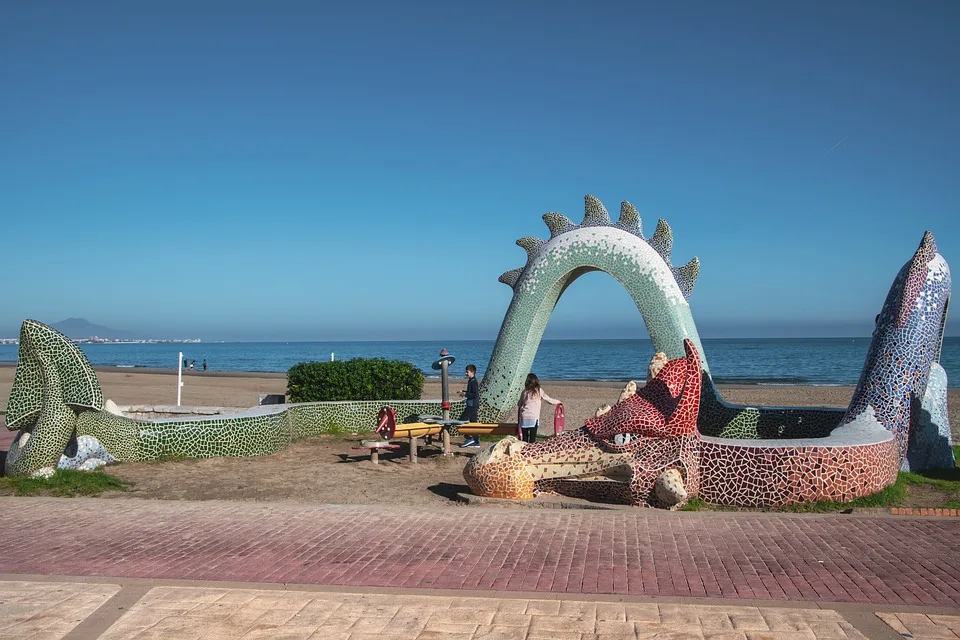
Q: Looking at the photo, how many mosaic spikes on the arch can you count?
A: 7